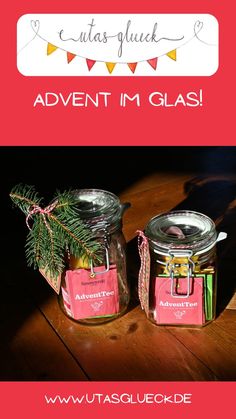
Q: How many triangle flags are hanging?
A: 7